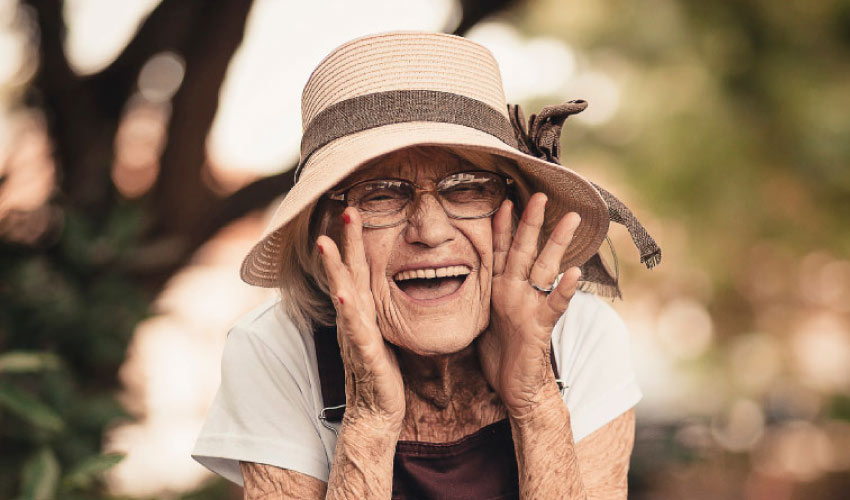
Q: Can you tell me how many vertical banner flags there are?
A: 0